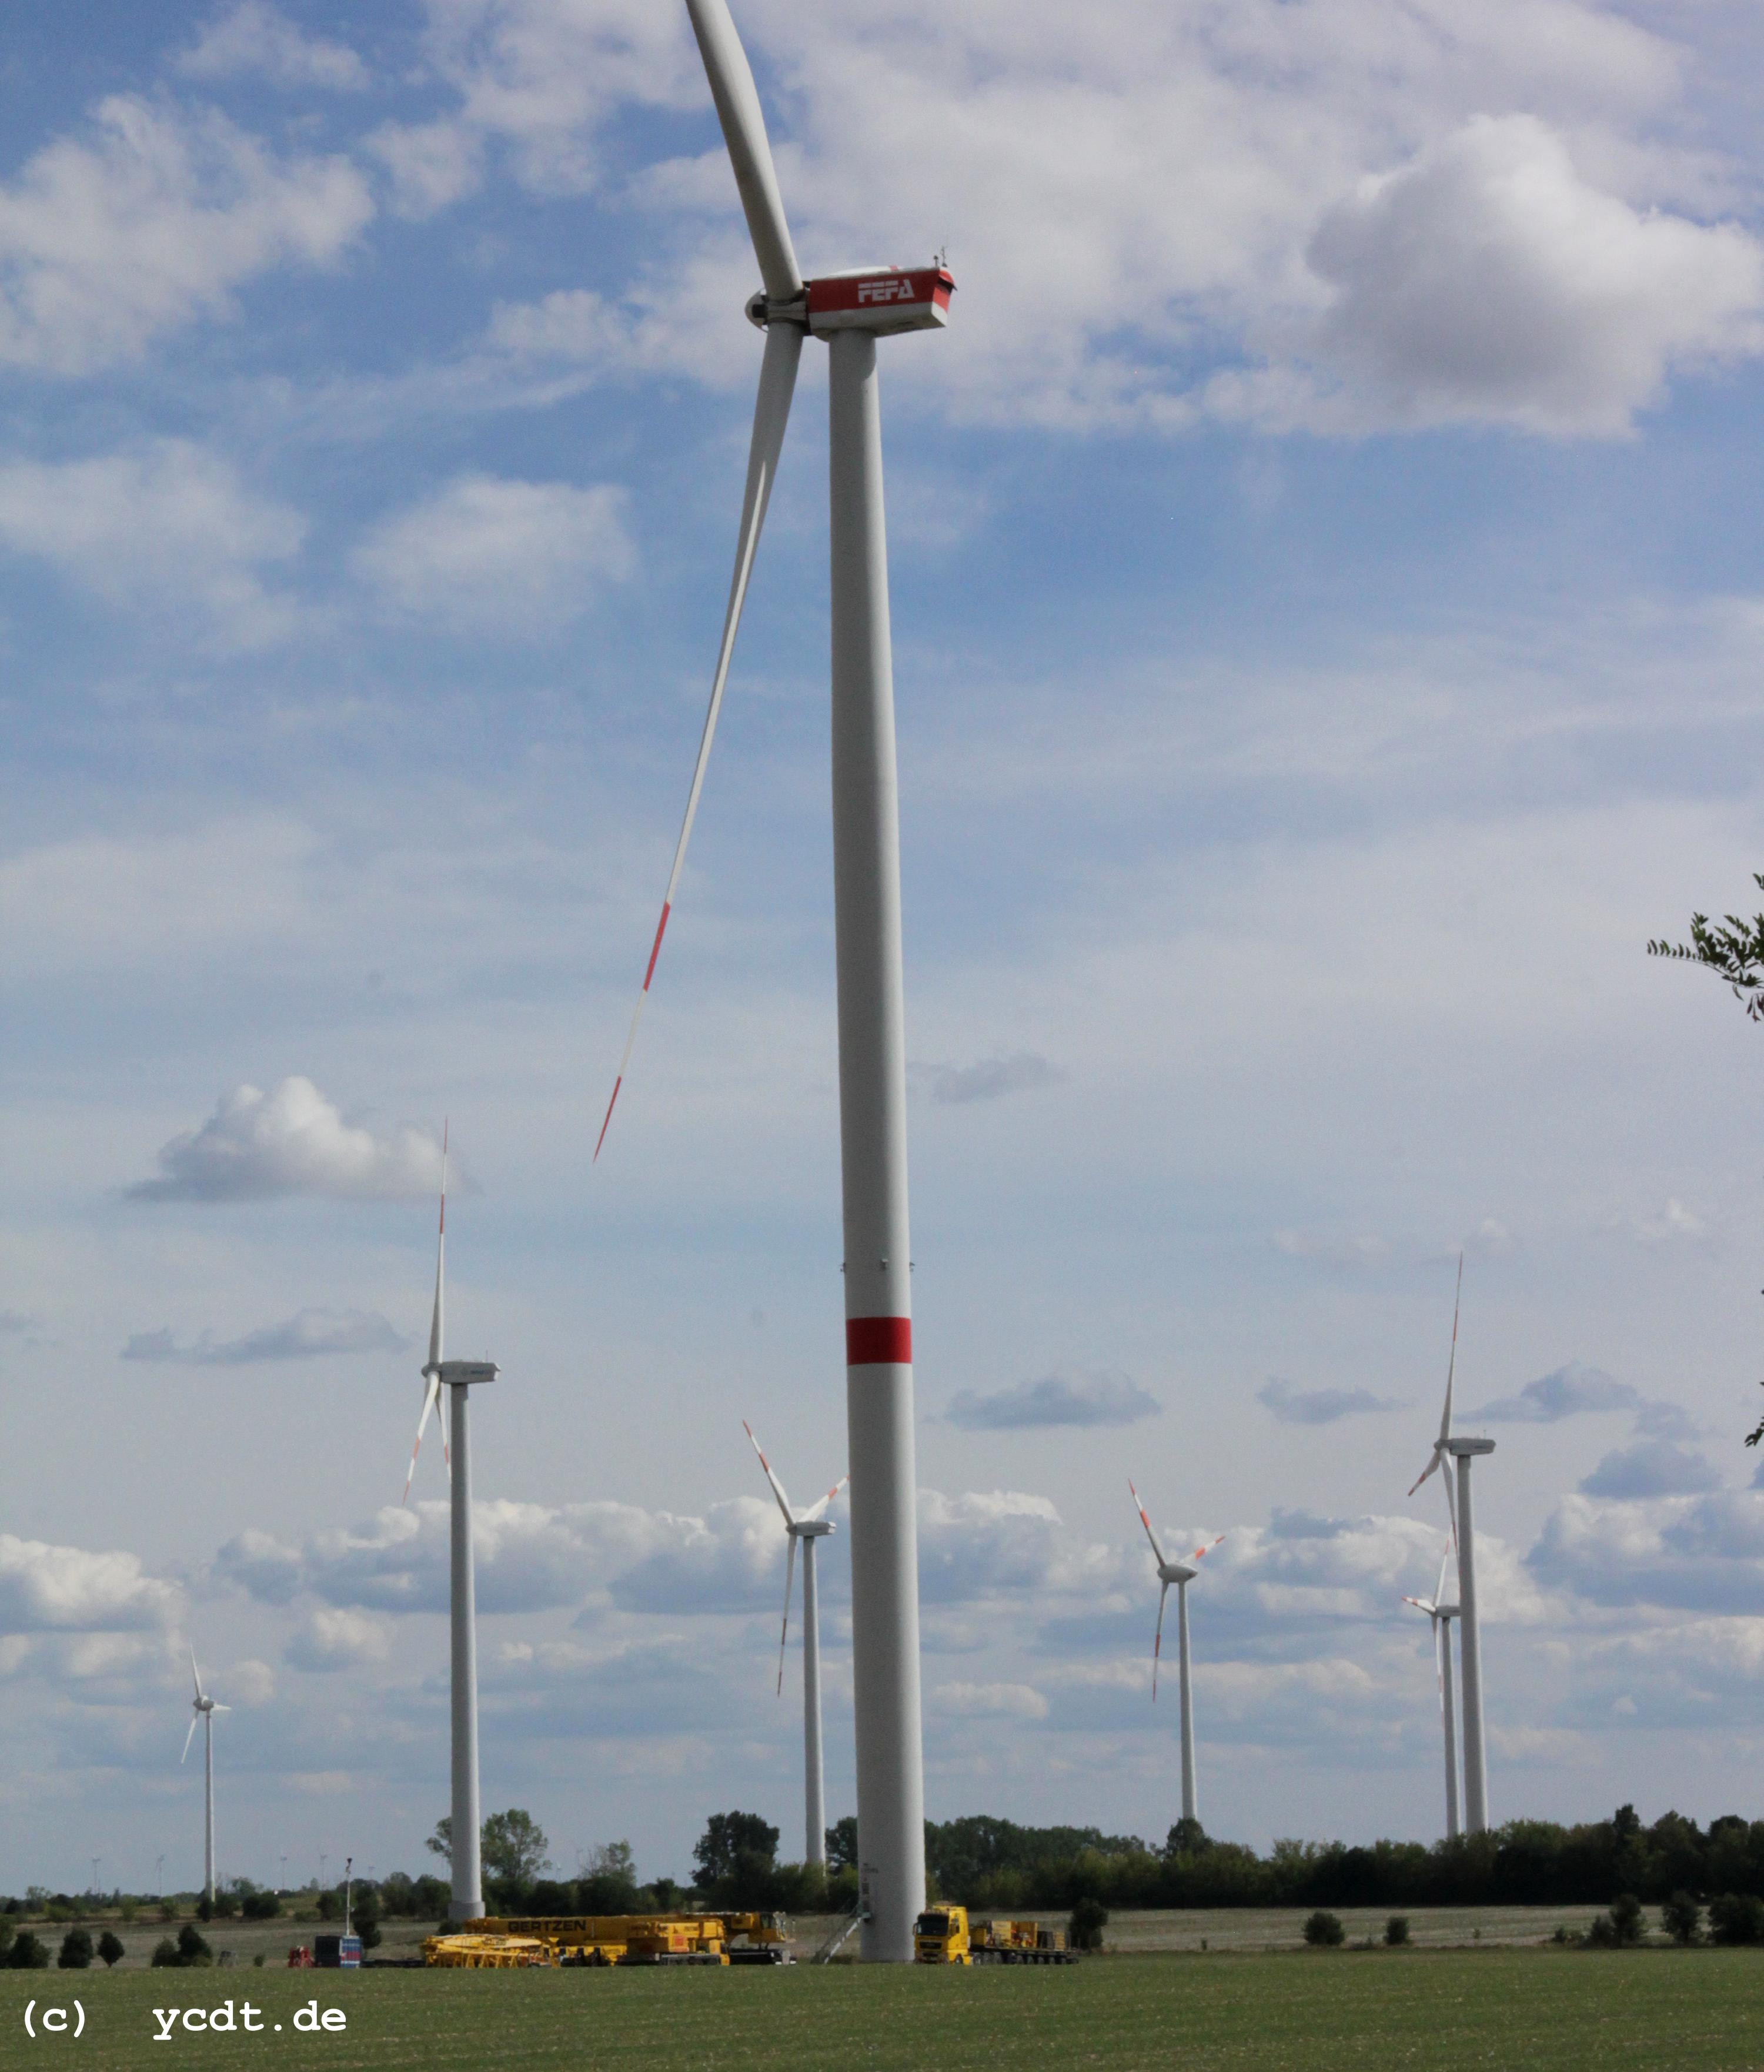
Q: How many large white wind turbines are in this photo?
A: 7